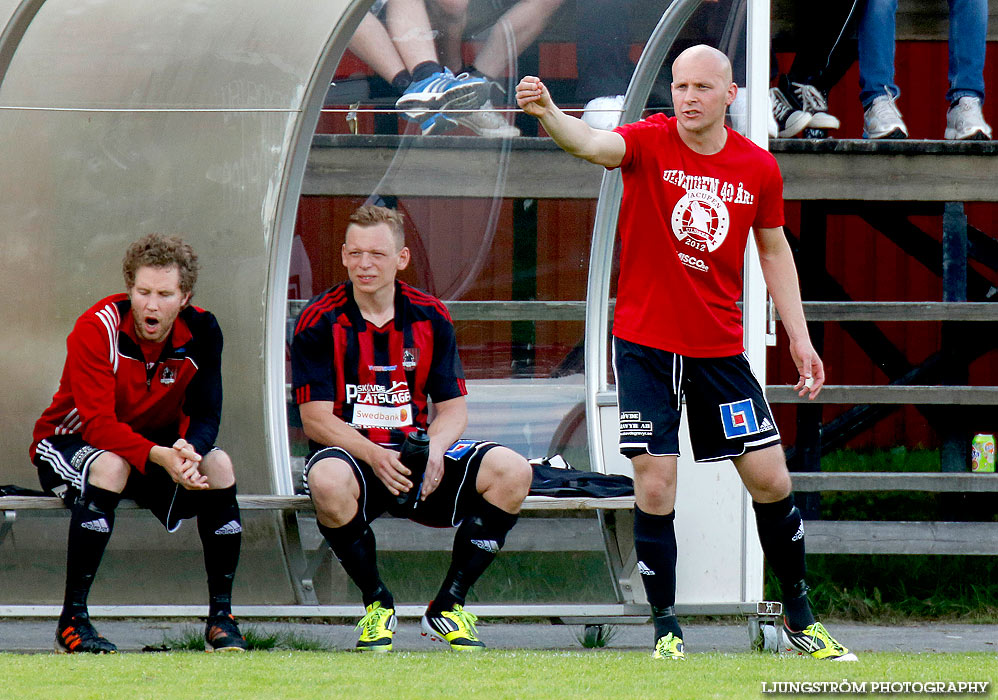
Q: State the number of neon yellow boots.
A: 4